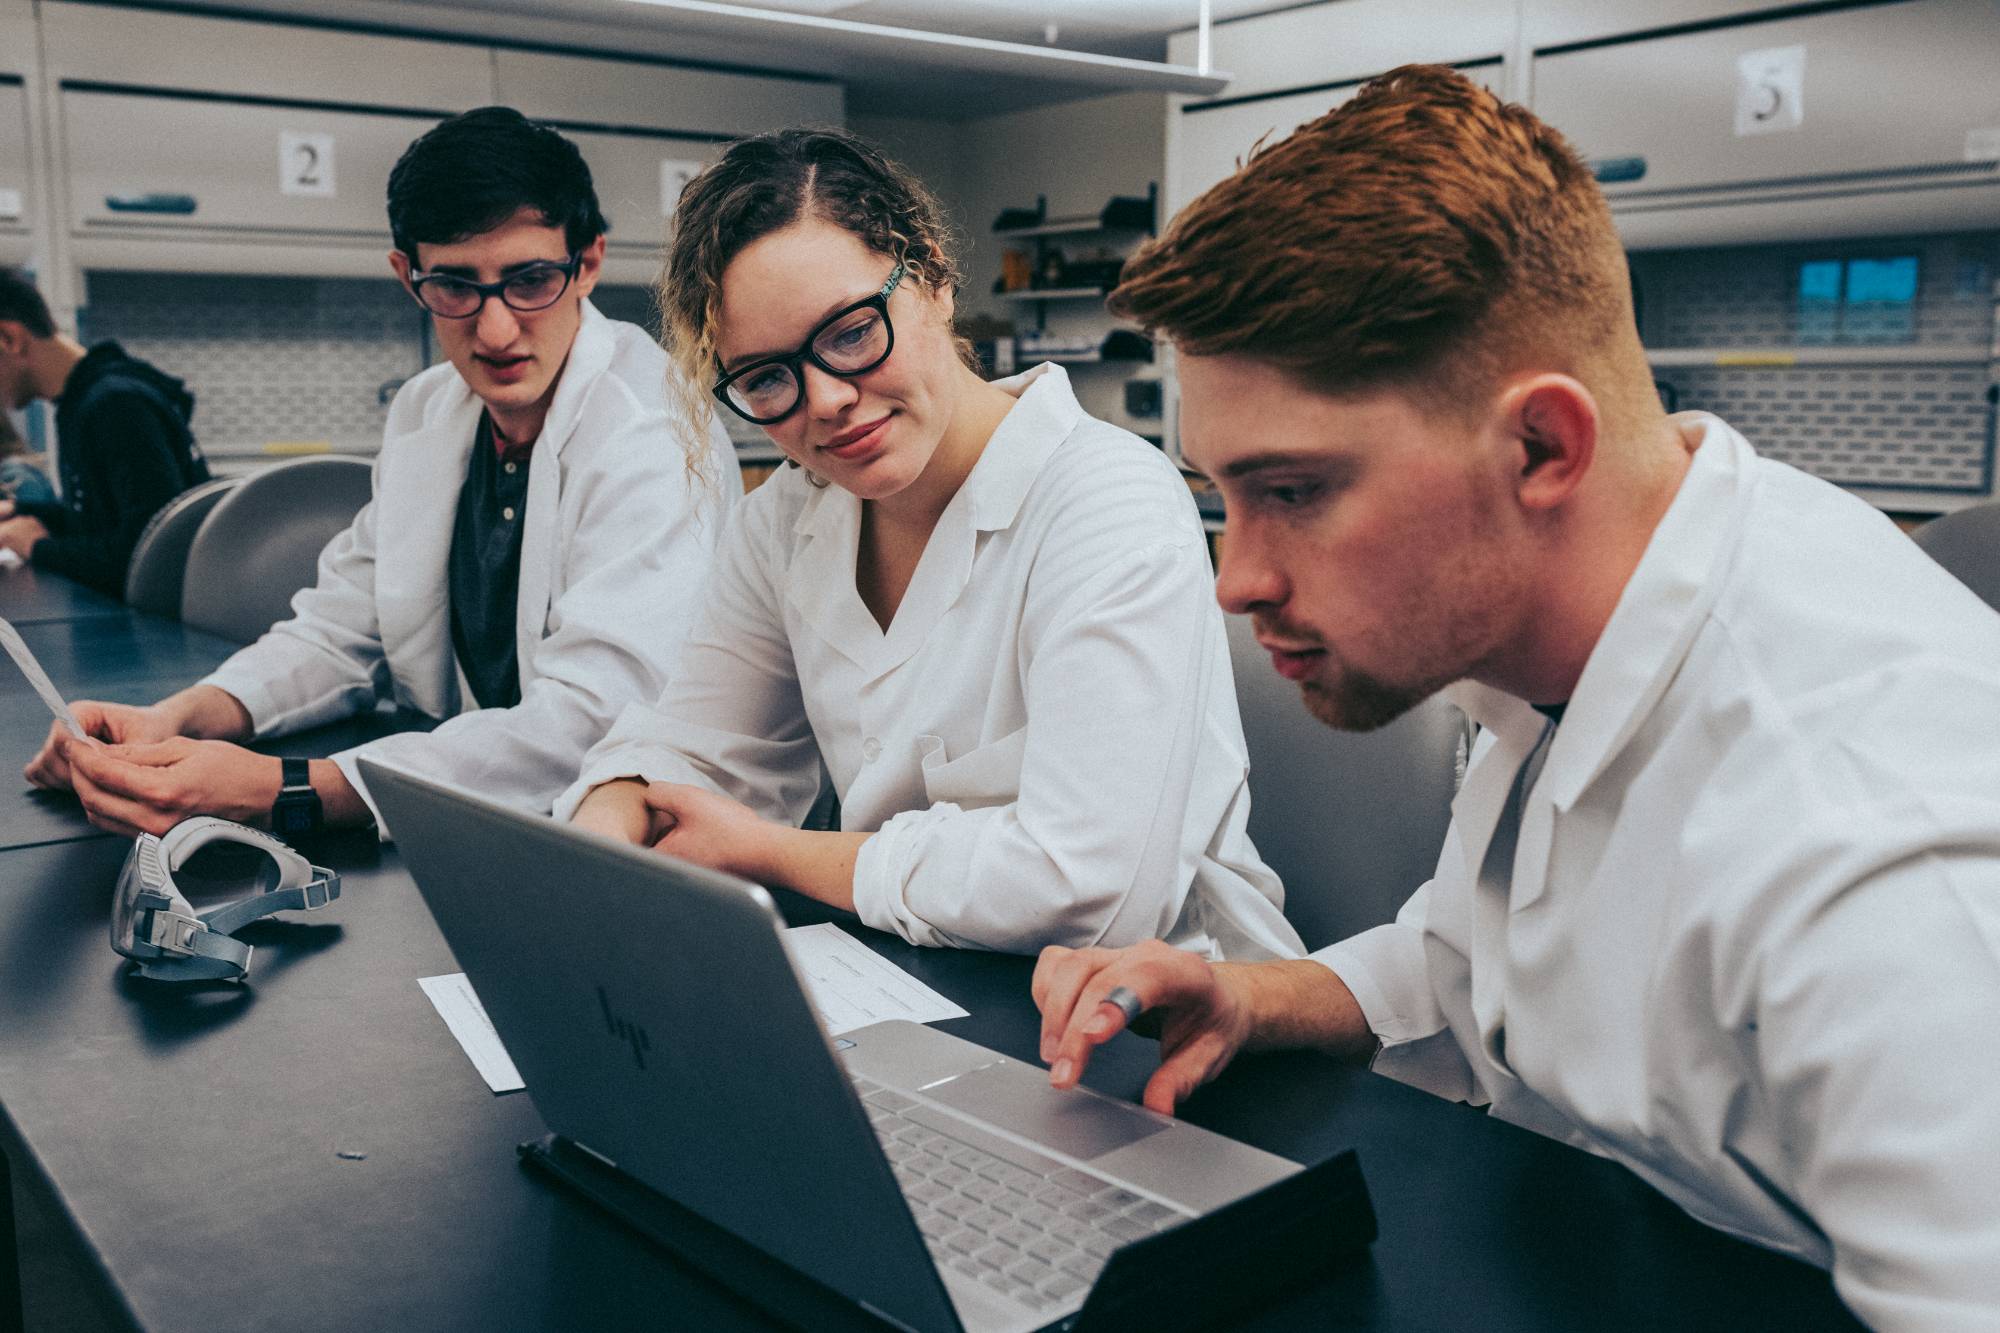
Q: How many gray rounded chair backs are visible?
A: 4